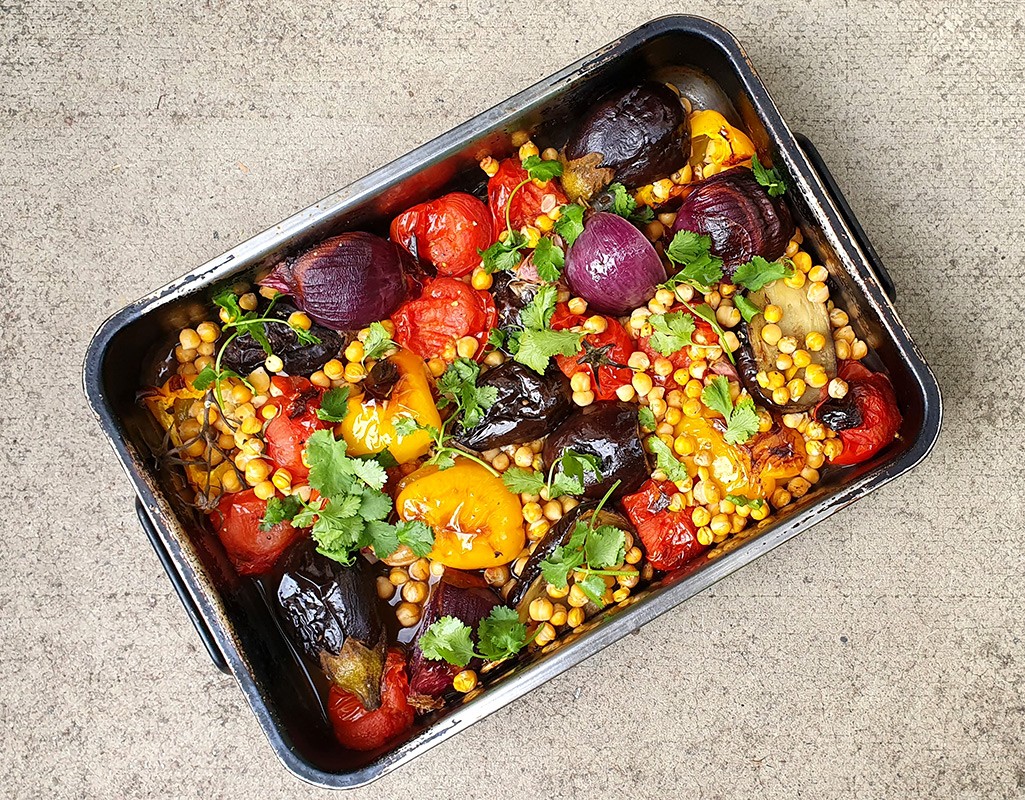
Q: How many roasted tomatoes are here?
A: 10